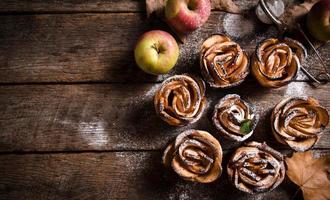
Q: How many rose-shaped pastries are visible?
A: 7